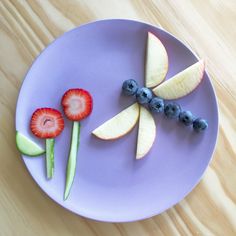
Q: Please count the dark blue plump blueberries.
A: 6